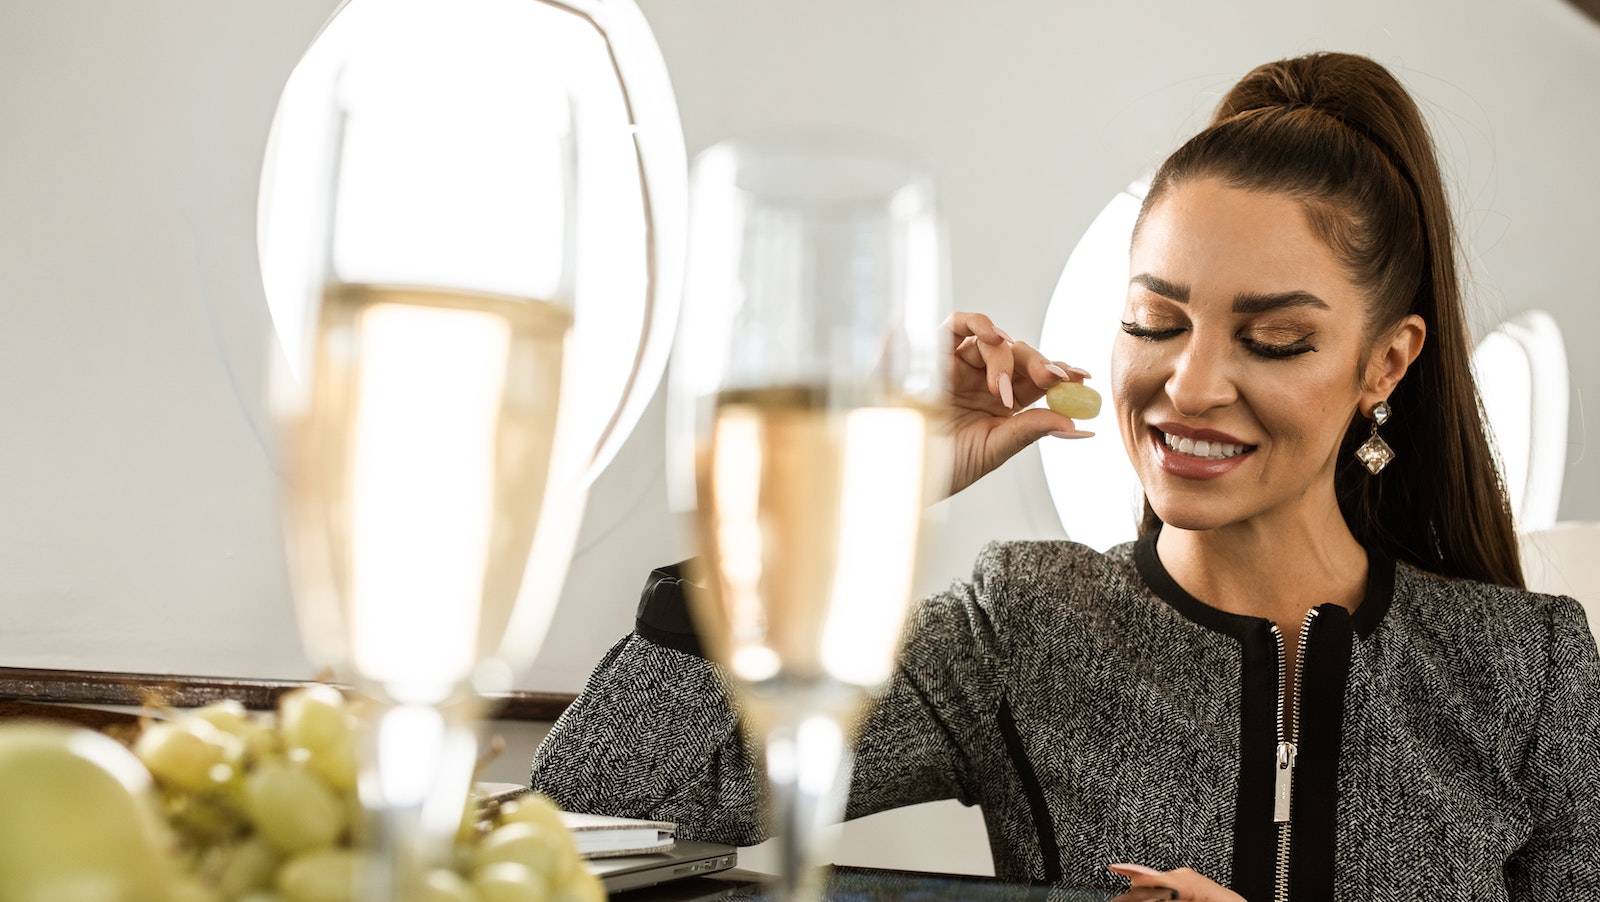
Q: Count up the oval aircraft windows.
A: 3